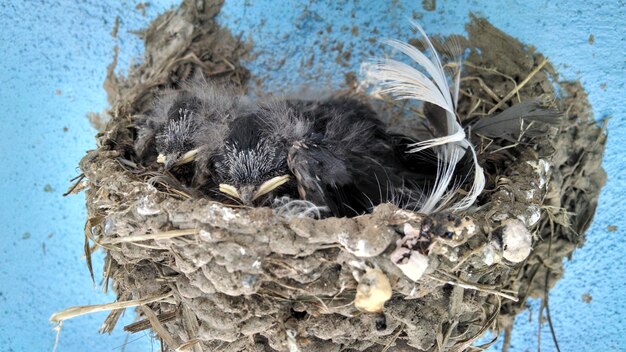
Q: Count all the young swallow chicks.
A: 2